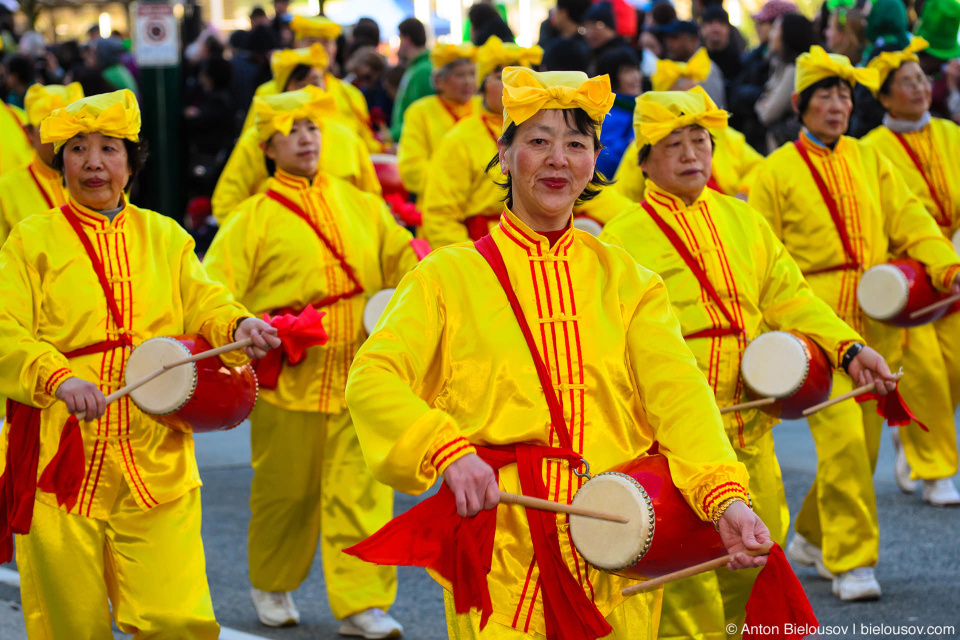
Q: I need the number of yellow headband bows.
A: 12